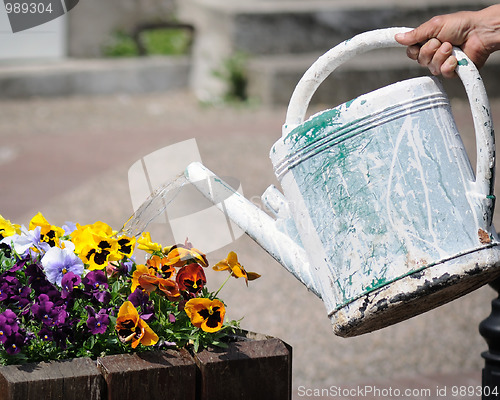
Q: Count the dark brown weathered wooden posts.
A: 3